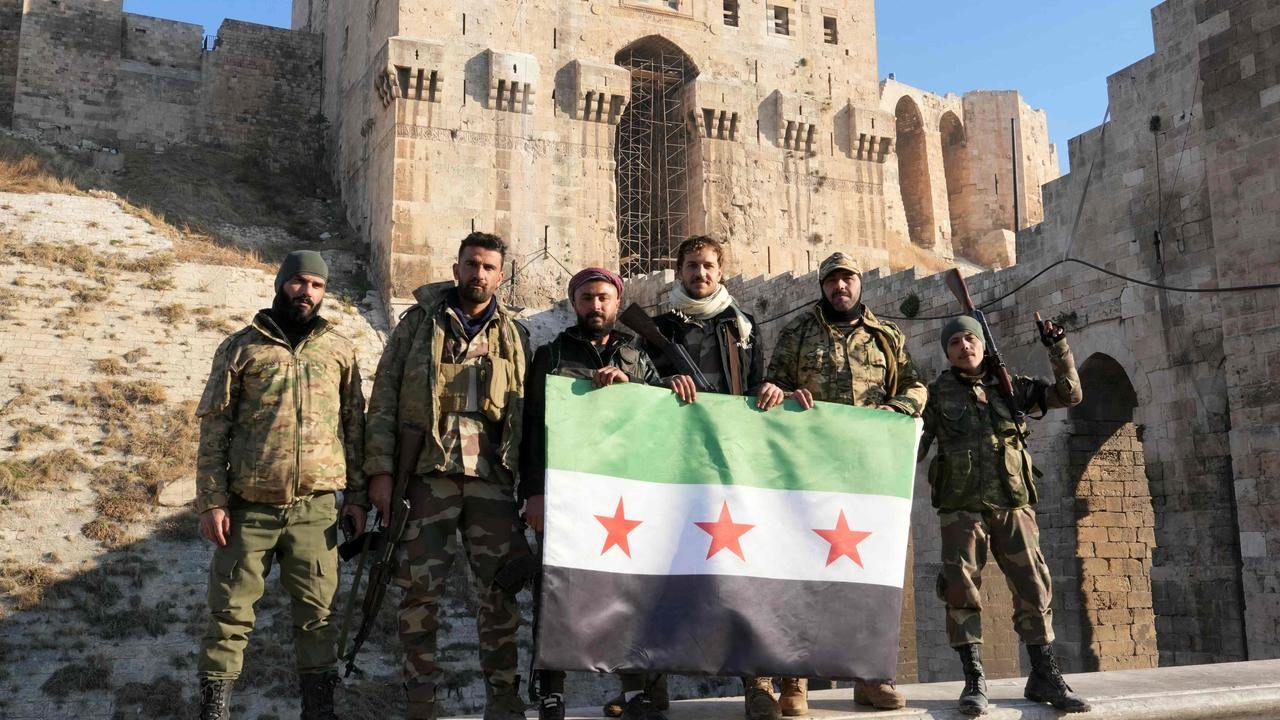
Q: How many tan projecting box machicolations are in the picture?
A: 6